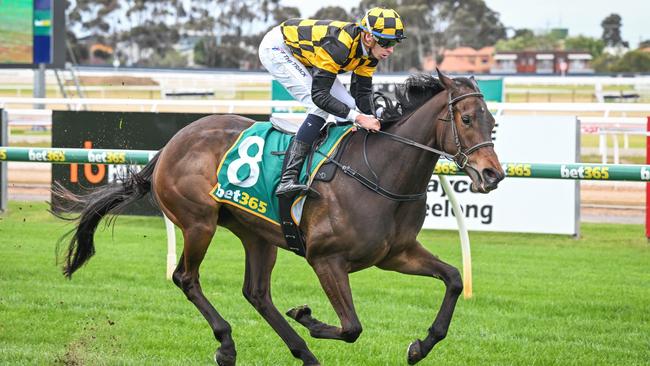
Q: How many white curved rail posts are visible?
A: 2